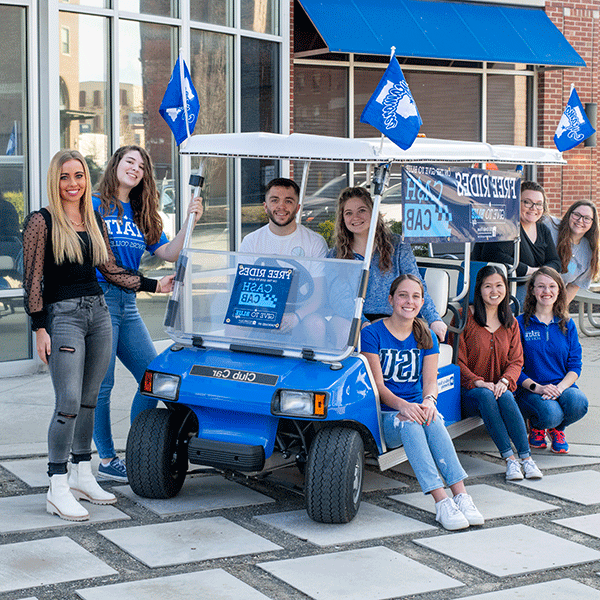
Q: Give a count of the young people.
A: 9